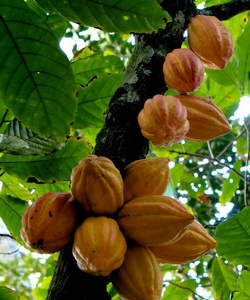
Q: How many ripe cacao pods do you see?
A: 11